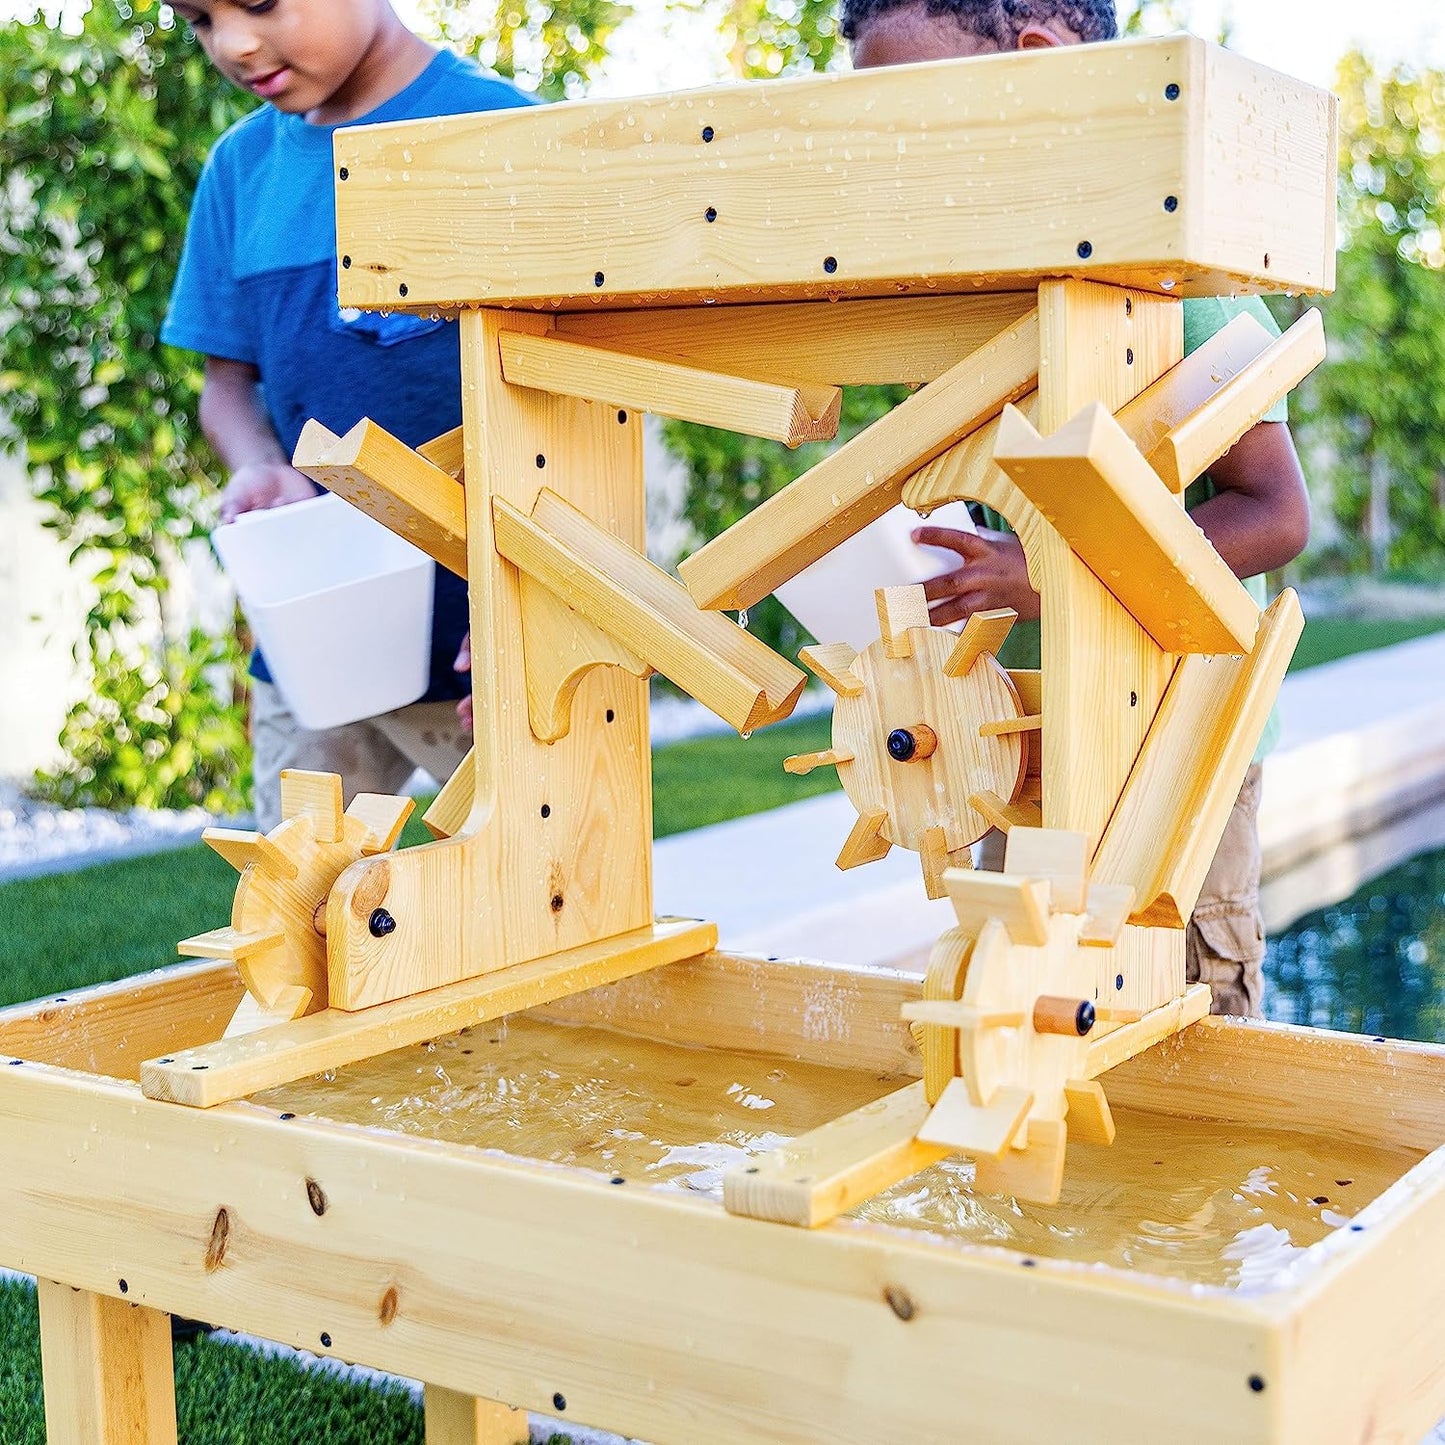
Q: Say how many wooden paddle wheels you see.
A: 3